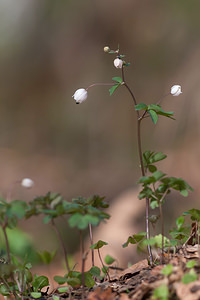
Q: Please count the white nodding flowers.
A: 4